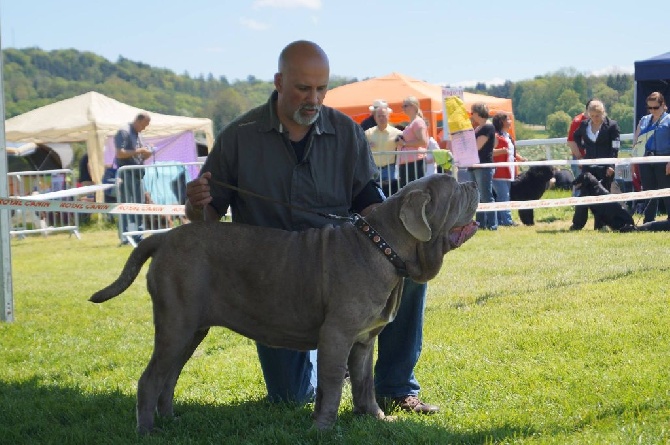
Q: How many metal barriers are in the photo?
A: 3